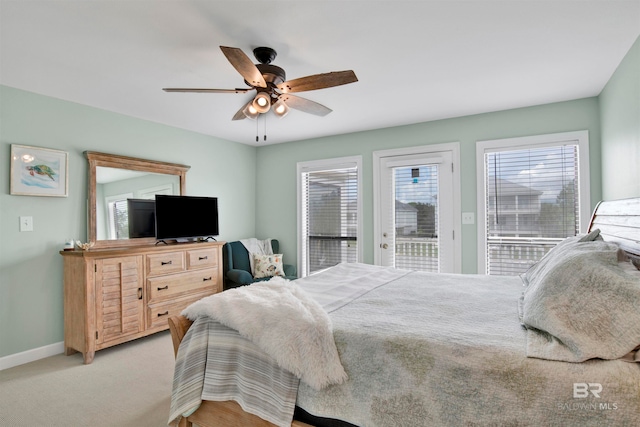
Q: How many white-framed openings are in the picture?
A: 3